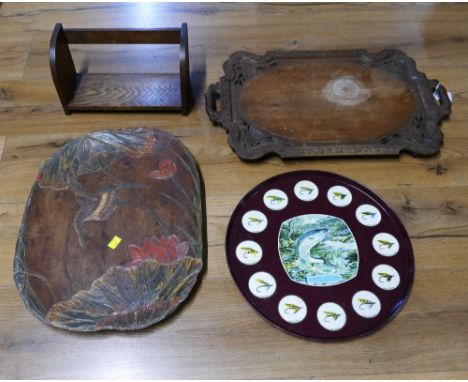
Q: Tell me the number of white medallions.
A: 12